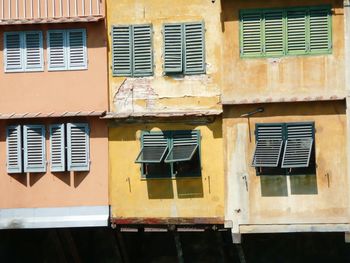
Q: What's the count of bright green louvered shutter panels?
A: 4